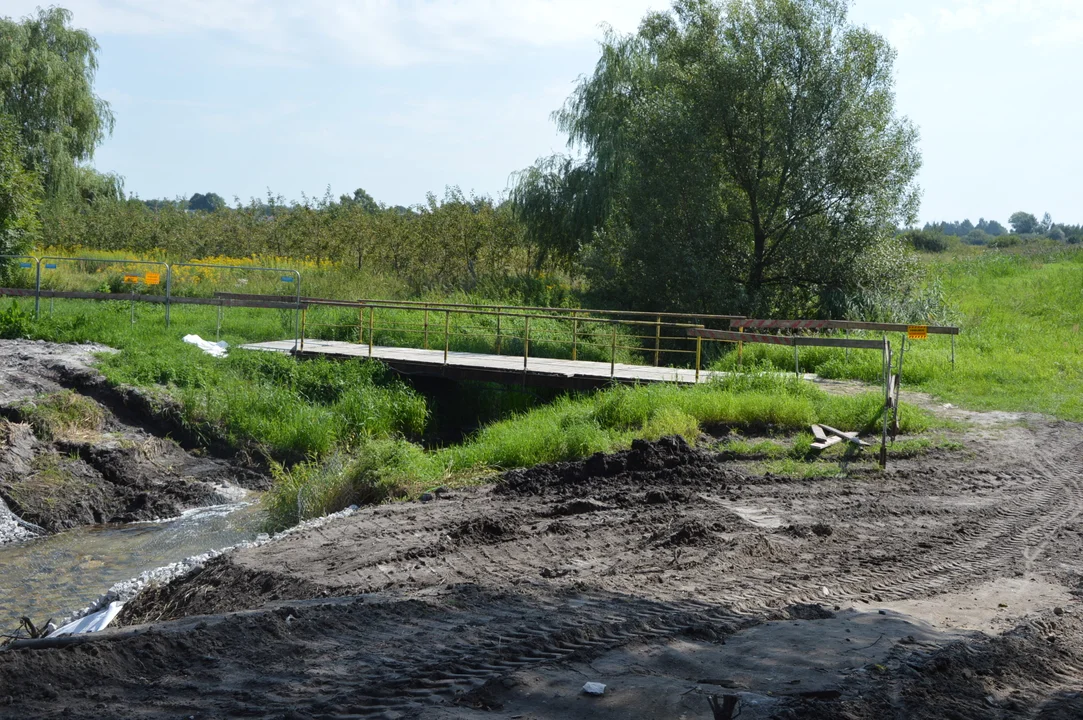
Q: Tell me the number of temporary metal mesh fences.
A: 3